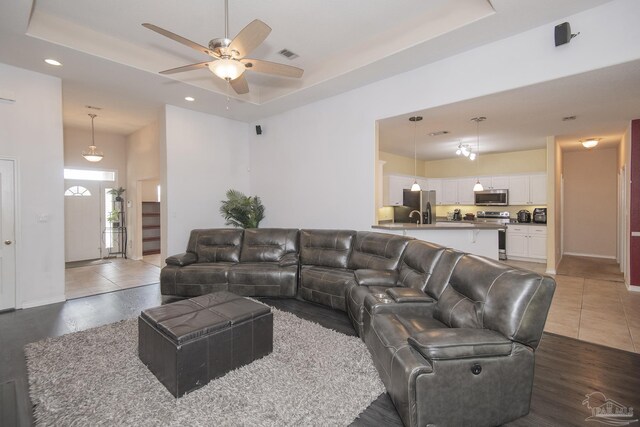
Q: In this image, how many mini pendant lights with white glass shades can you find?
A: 2